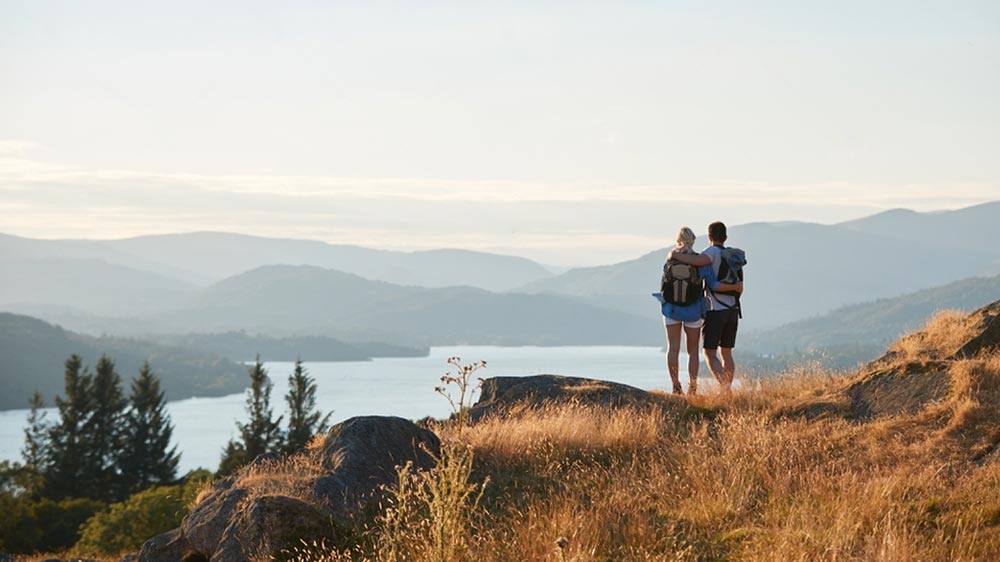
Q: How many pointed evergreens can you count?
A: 6